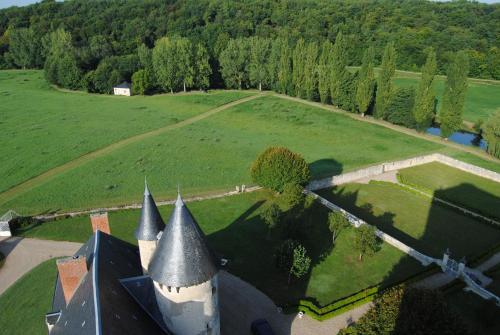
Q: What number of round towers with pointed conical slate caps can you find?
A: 2